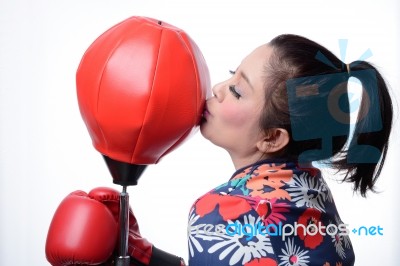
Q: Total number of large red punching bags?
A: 1